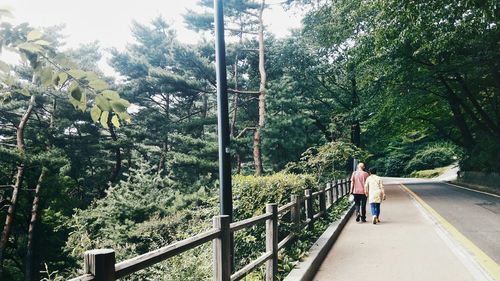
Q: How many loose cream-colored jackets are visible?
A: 1